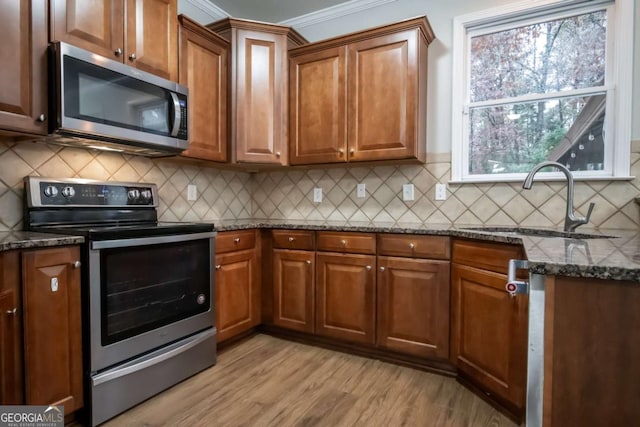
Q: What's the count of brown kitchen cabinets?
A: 14